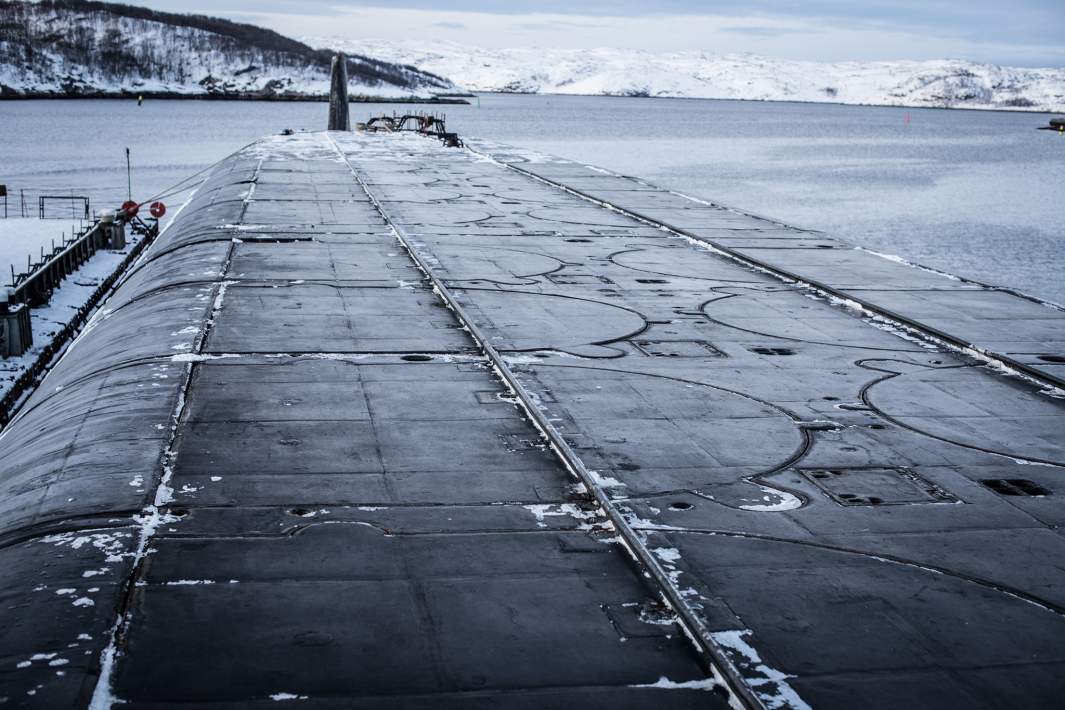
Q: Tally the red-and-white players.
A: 0